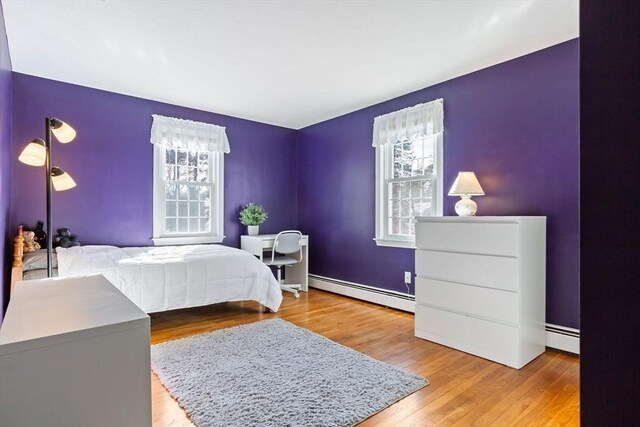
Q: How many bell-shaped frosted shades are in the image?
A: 3